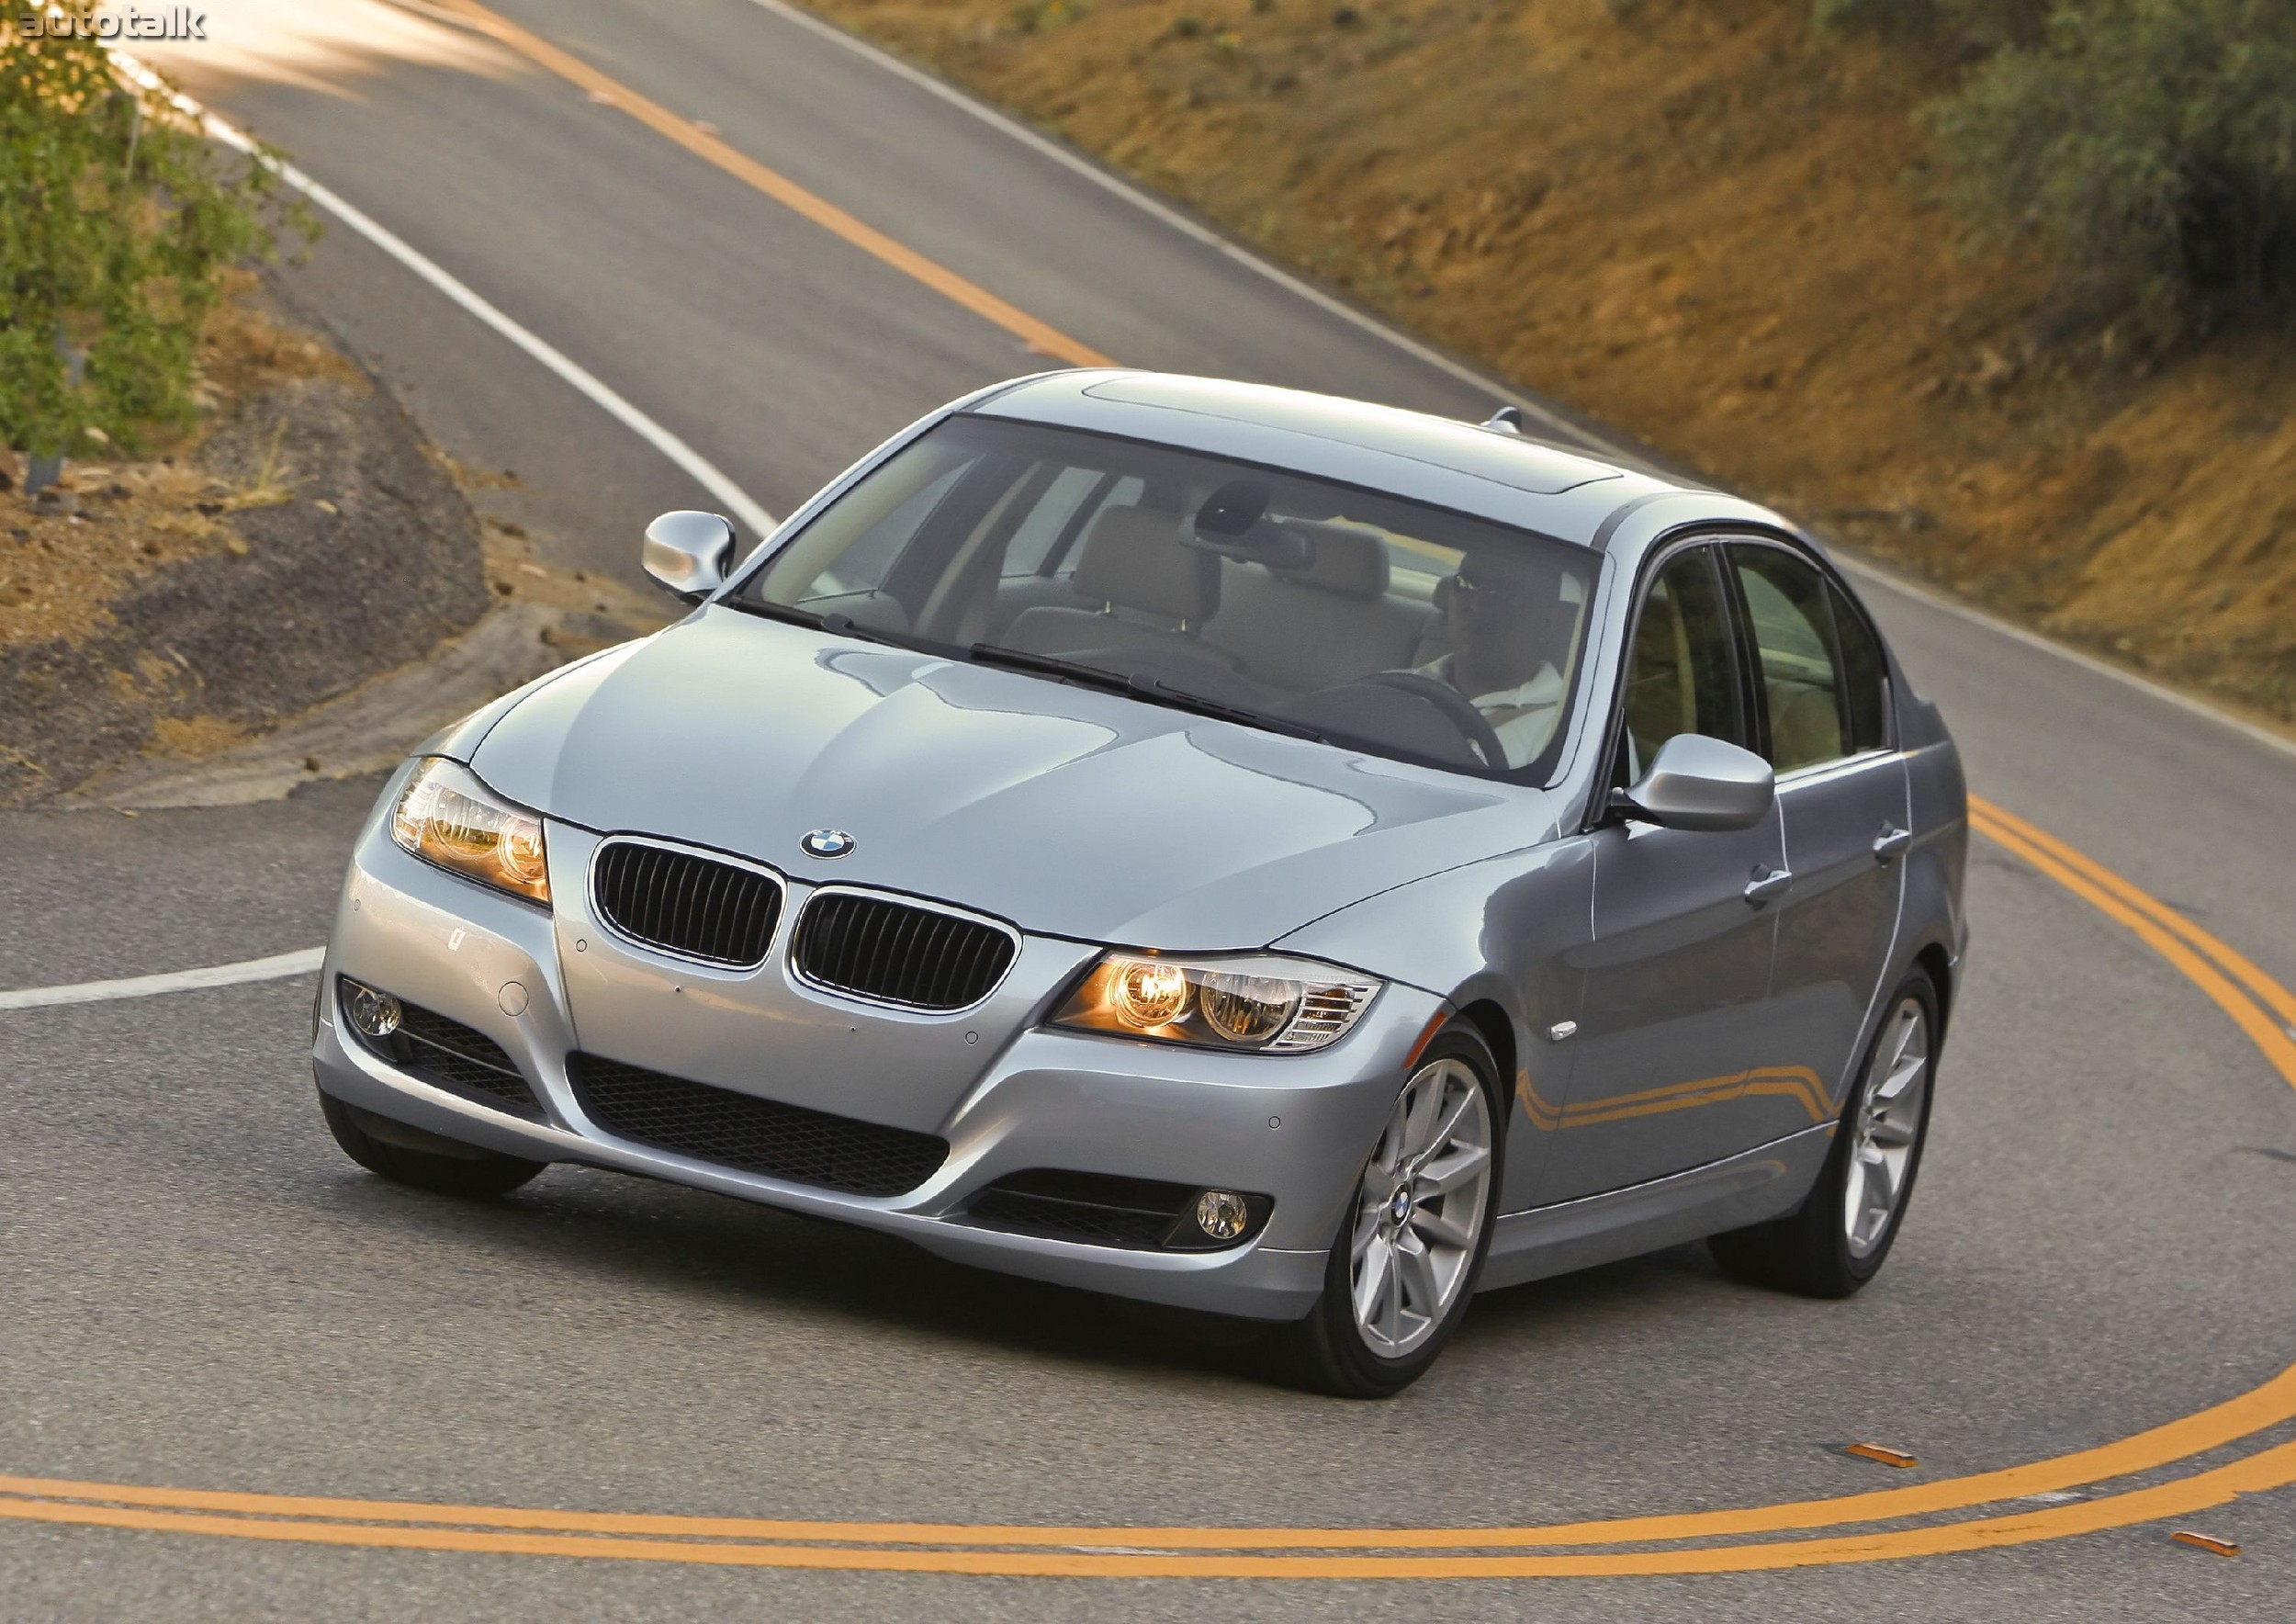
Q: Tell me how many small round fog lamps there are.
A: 2